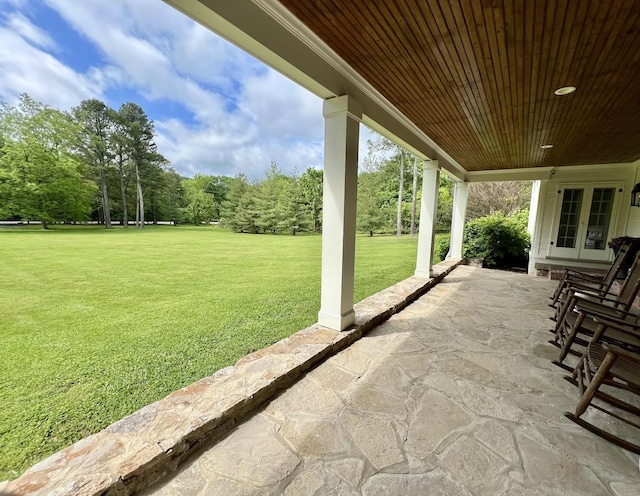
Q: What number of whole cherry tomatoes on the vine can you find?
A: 0